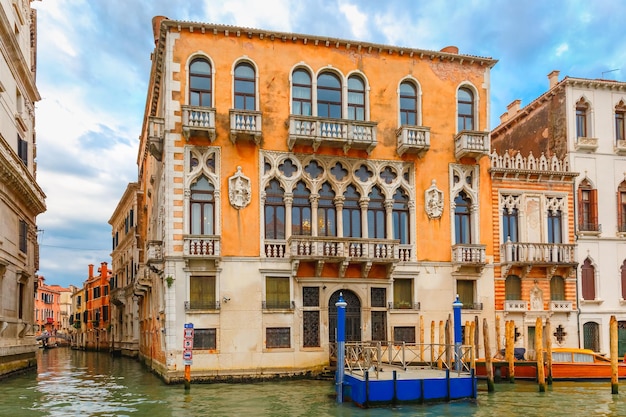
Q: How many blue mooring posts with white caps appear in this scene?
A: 2